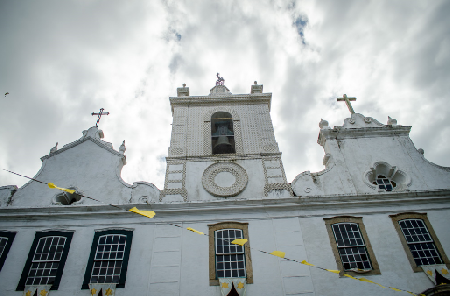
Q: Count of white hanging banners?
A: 4